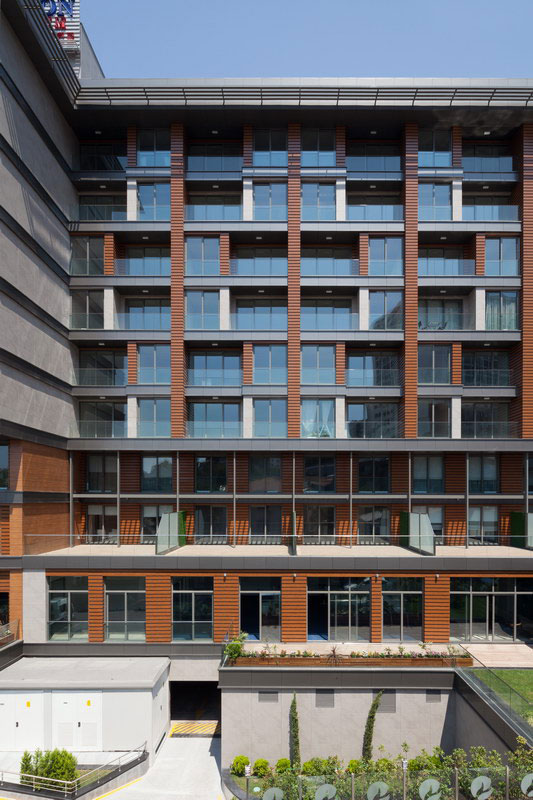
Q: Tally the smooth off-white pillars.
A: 12